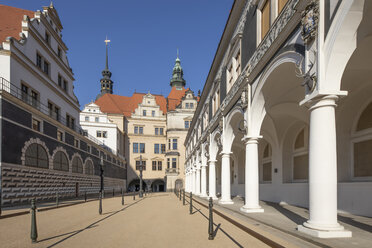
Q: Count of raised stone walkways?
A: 1